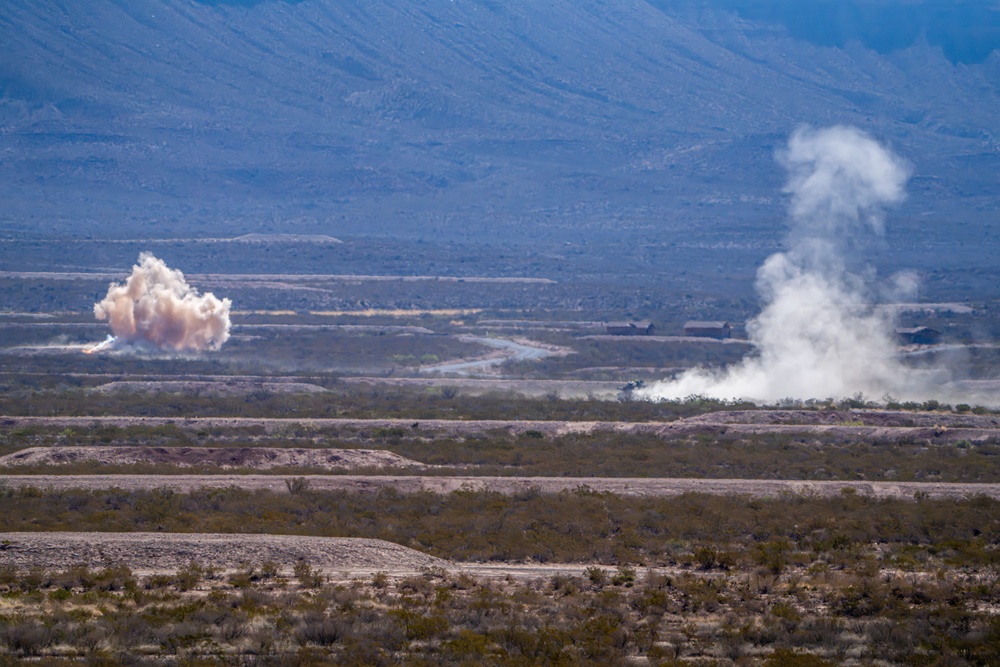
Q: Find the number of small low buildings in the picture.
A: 3